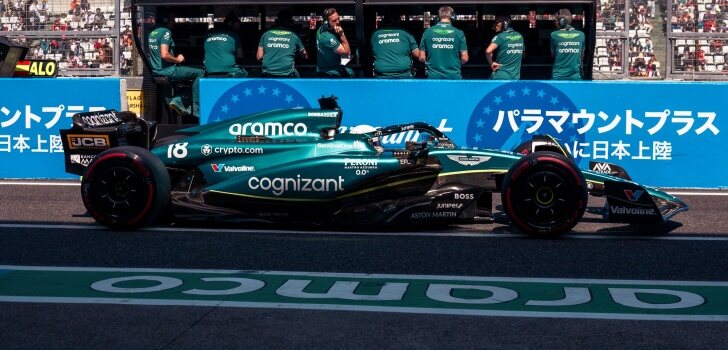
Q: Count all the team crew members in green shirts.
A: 8